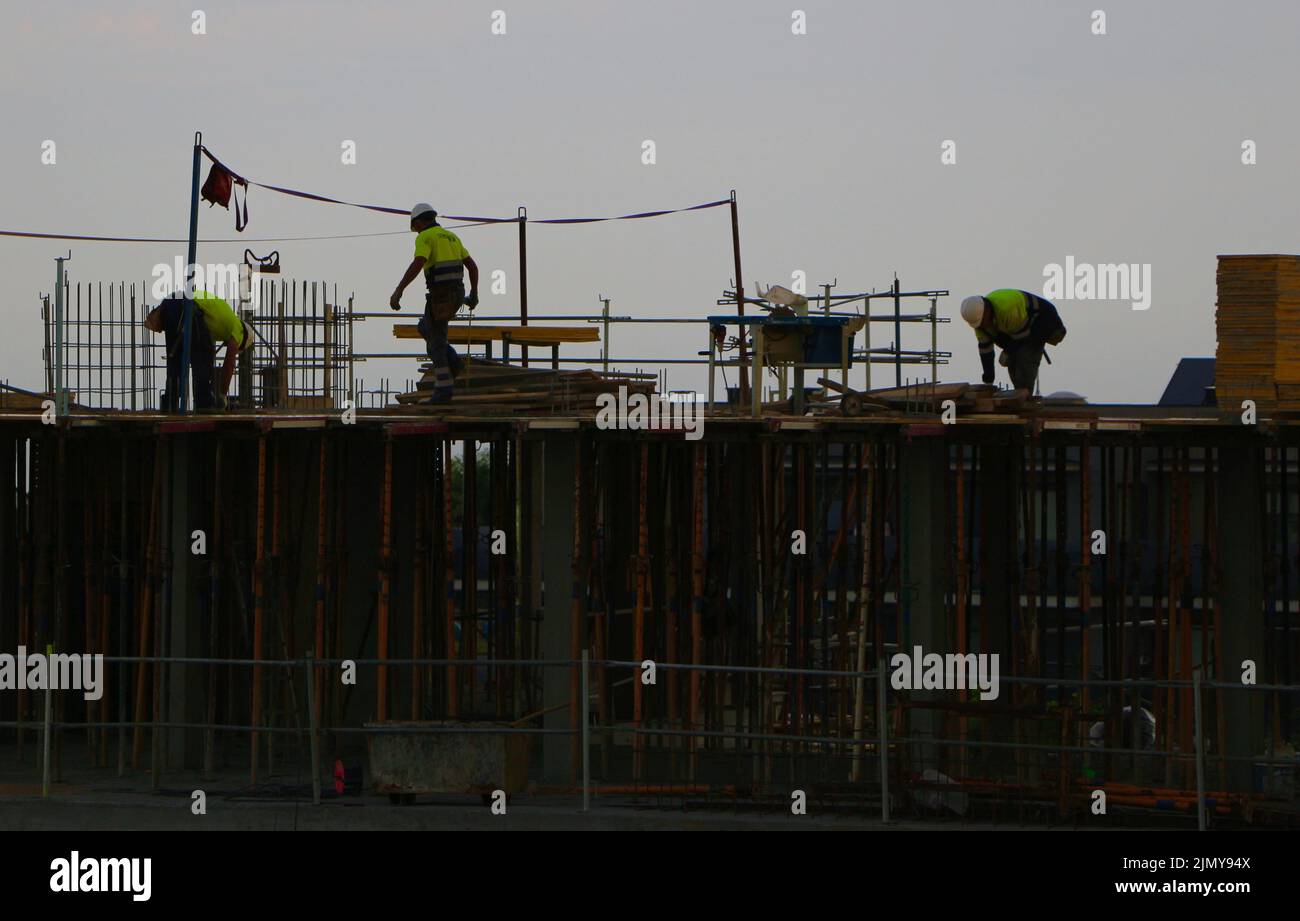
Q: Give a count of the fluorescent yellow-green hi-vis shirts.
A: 3